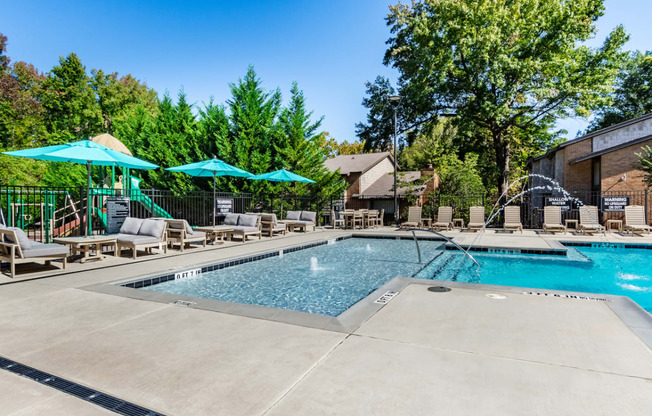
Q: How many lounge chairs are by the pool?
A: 7